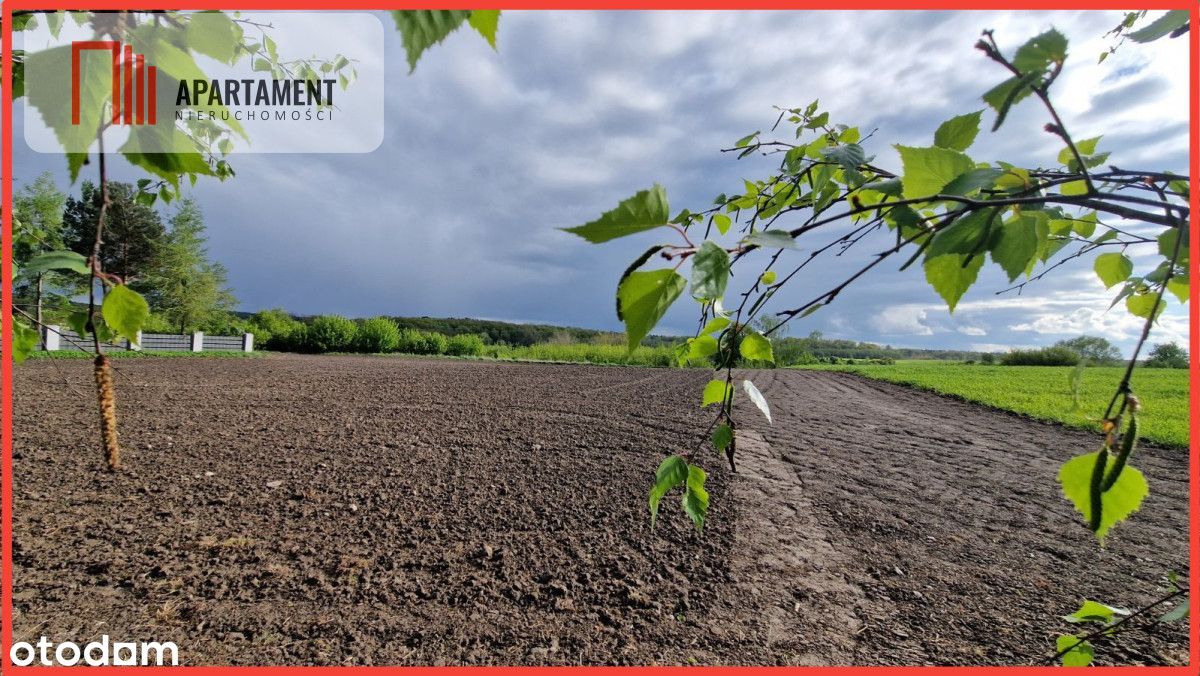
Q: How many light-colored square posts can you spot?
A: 4